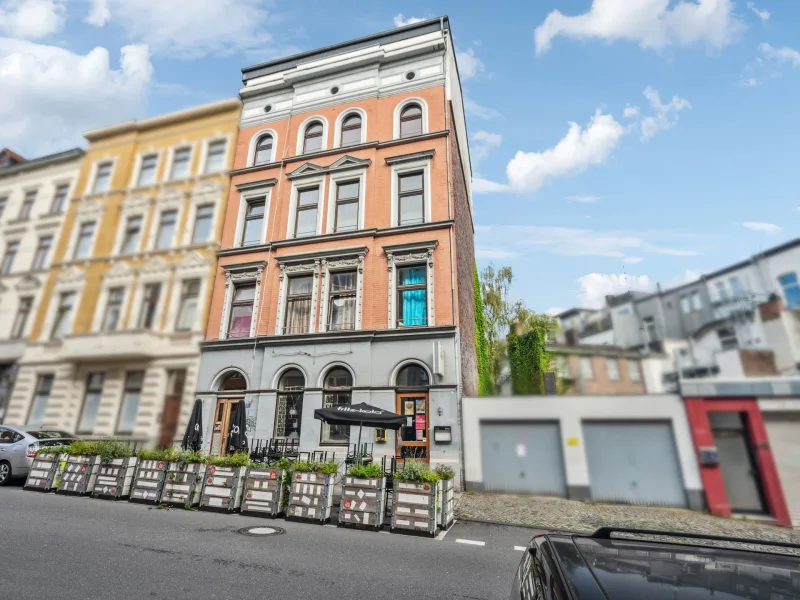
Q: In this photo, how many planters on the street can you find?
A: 11